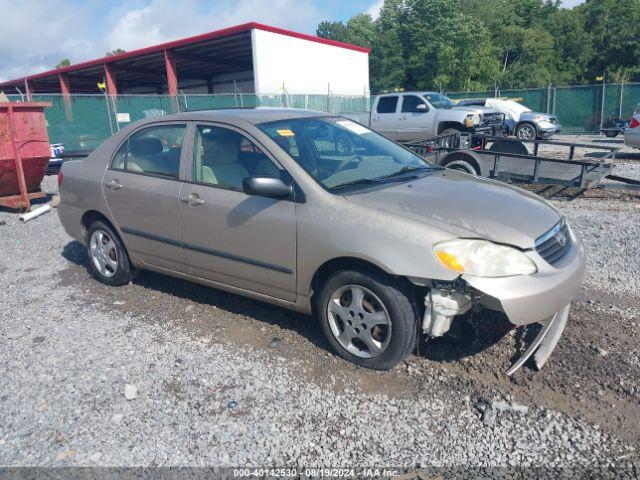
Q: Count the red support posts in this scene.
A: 4